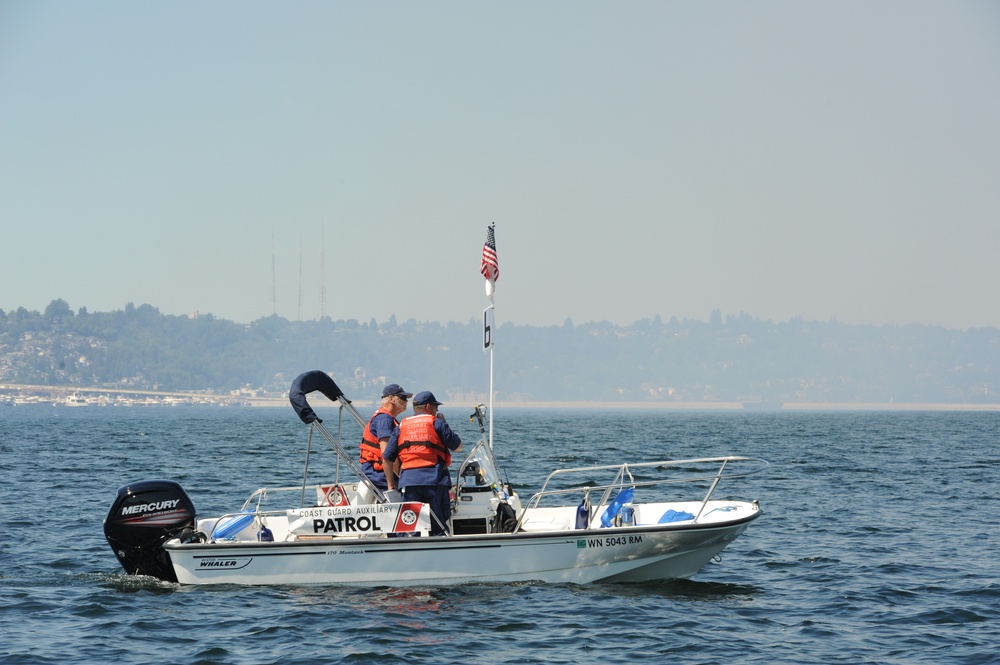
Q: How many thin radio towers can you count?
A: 3